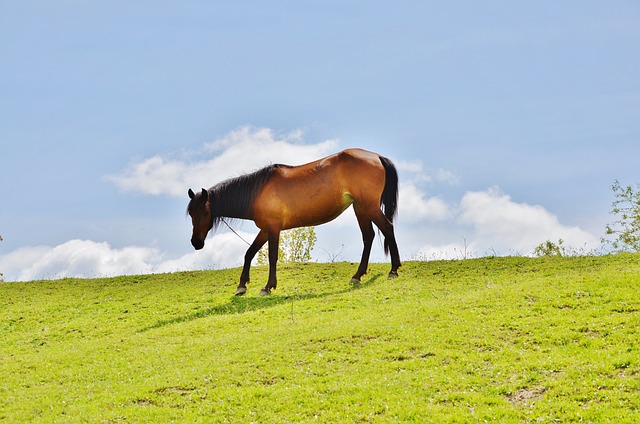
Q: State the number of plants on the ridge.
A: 3